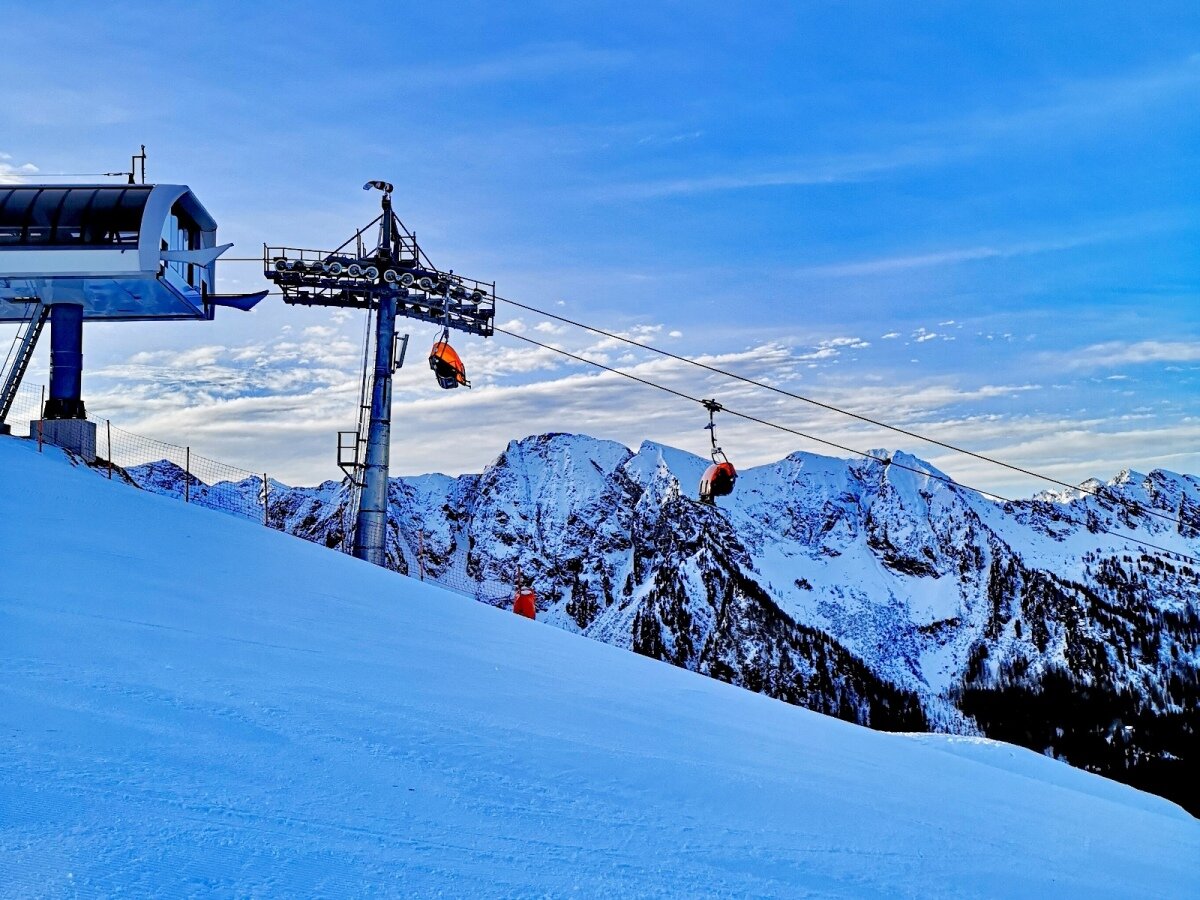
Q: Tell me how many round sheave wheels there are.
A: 12